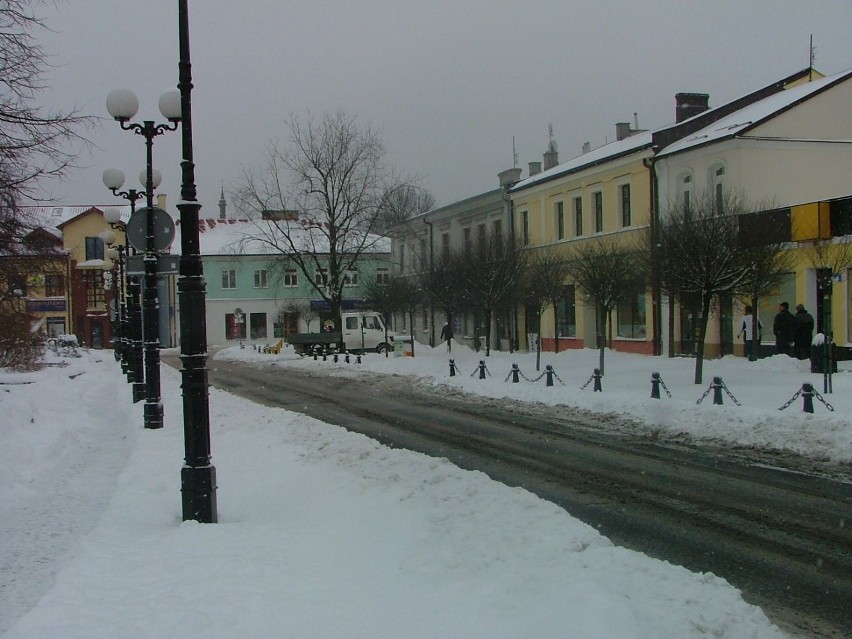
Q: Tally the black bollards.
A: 13